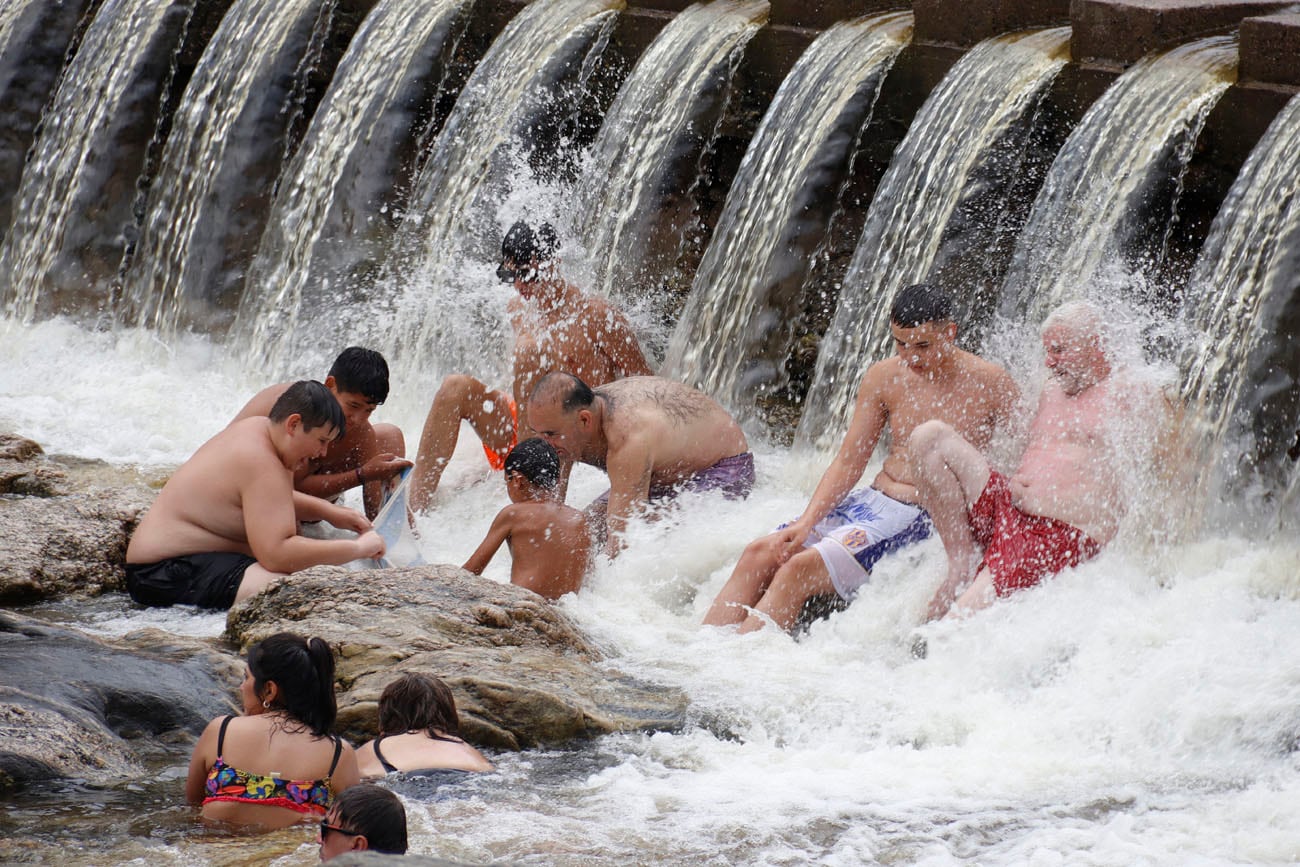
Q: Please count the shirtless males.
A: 7